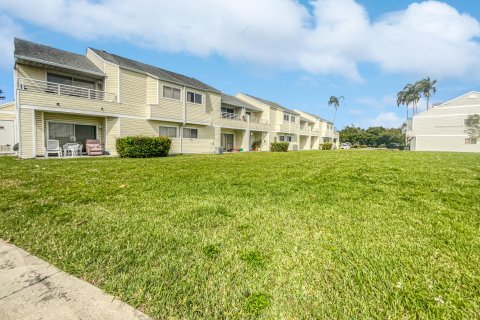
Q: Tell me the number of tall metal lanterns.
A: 0